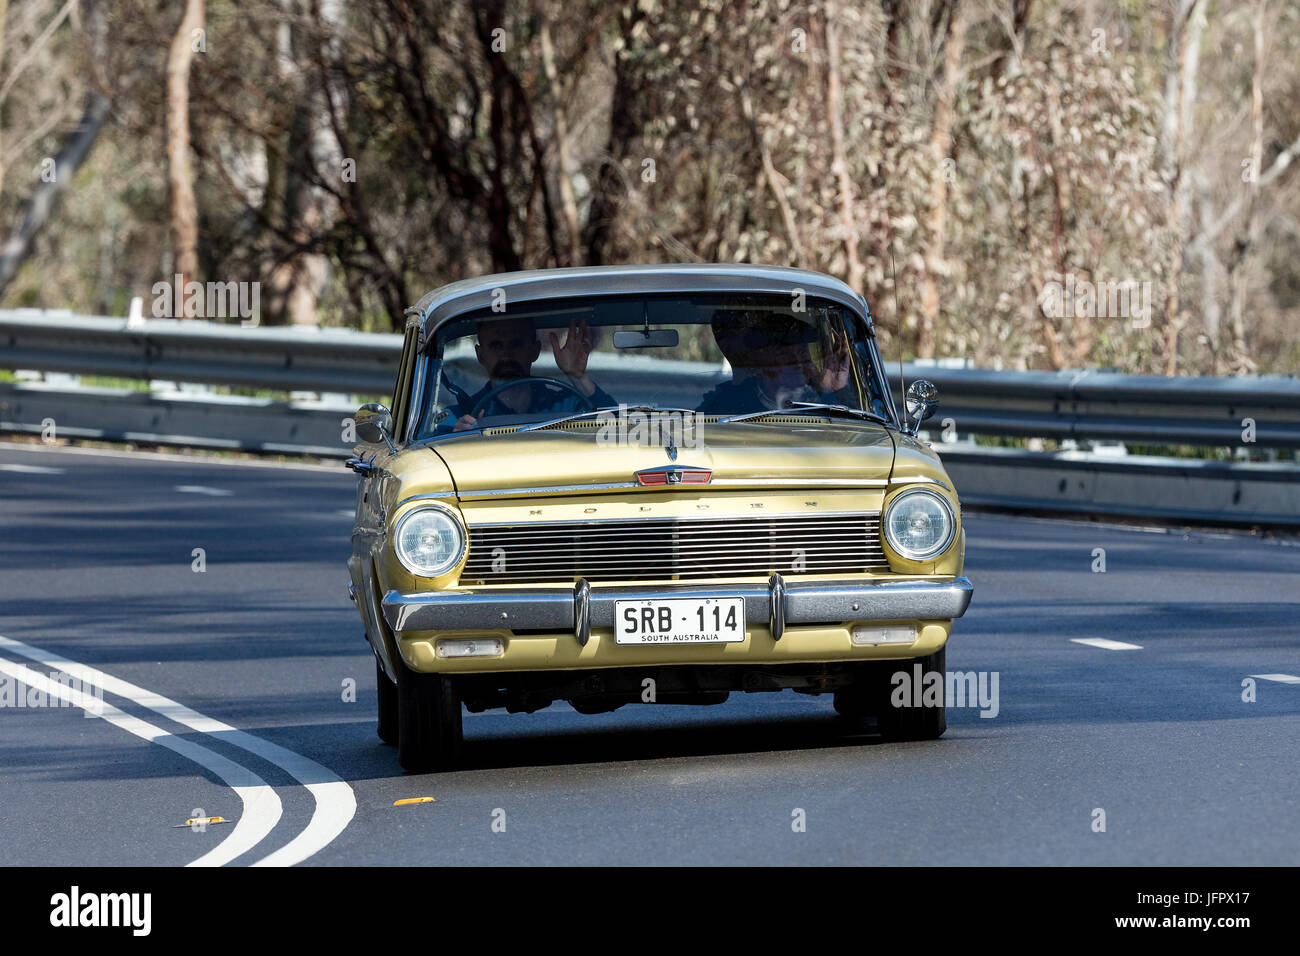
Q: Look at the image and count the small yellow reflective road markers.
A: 2